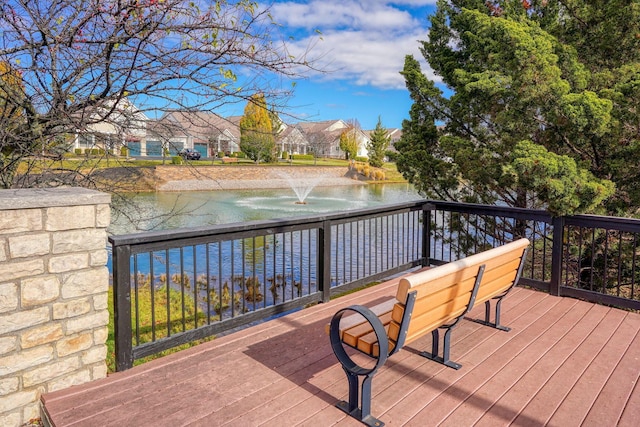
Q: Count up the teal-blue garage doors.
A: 4